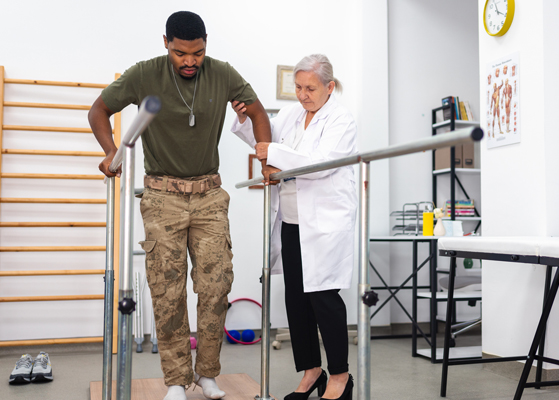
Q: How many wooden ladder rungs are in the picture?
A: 11